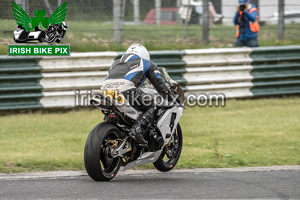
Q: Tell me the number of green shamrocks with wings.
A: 1